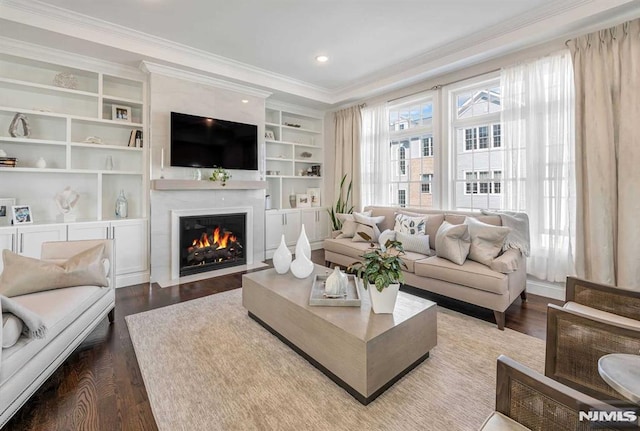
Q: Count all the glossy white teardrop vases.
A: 3